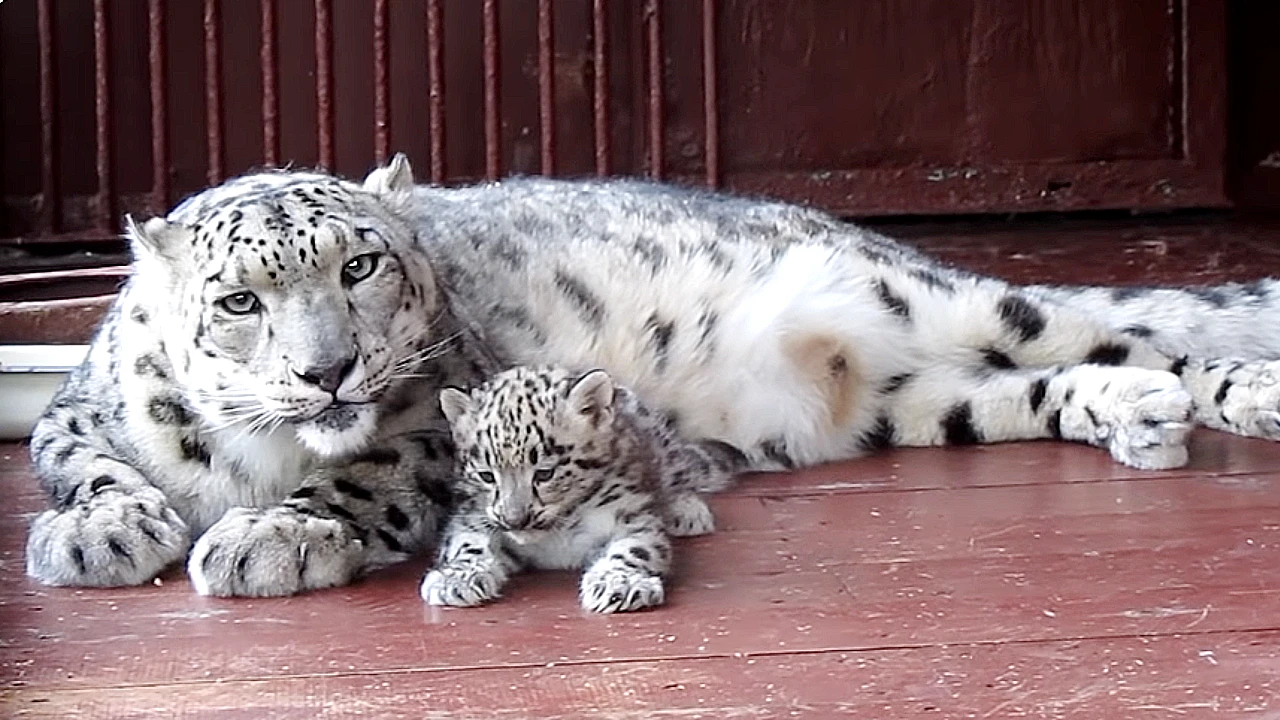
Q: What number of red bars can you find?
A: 13